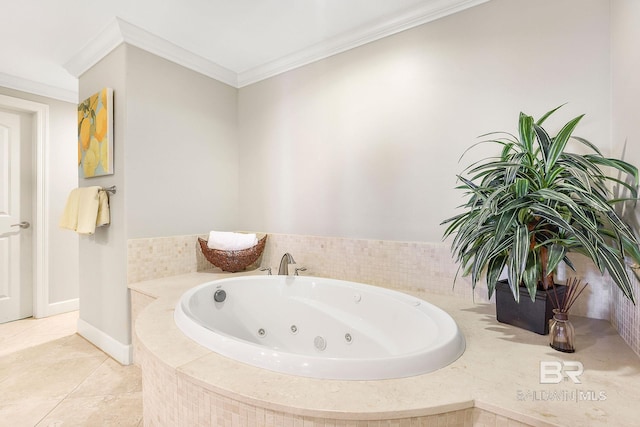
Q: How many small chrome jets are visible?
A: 3